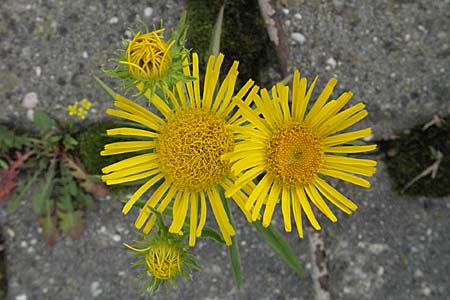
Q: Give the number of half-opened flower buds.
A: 2